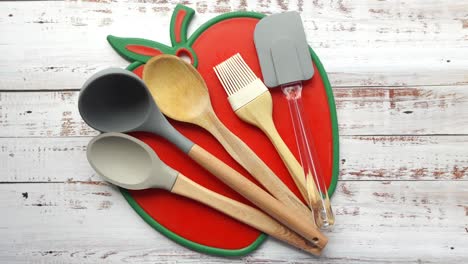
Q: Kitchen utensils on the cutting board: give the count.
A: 5